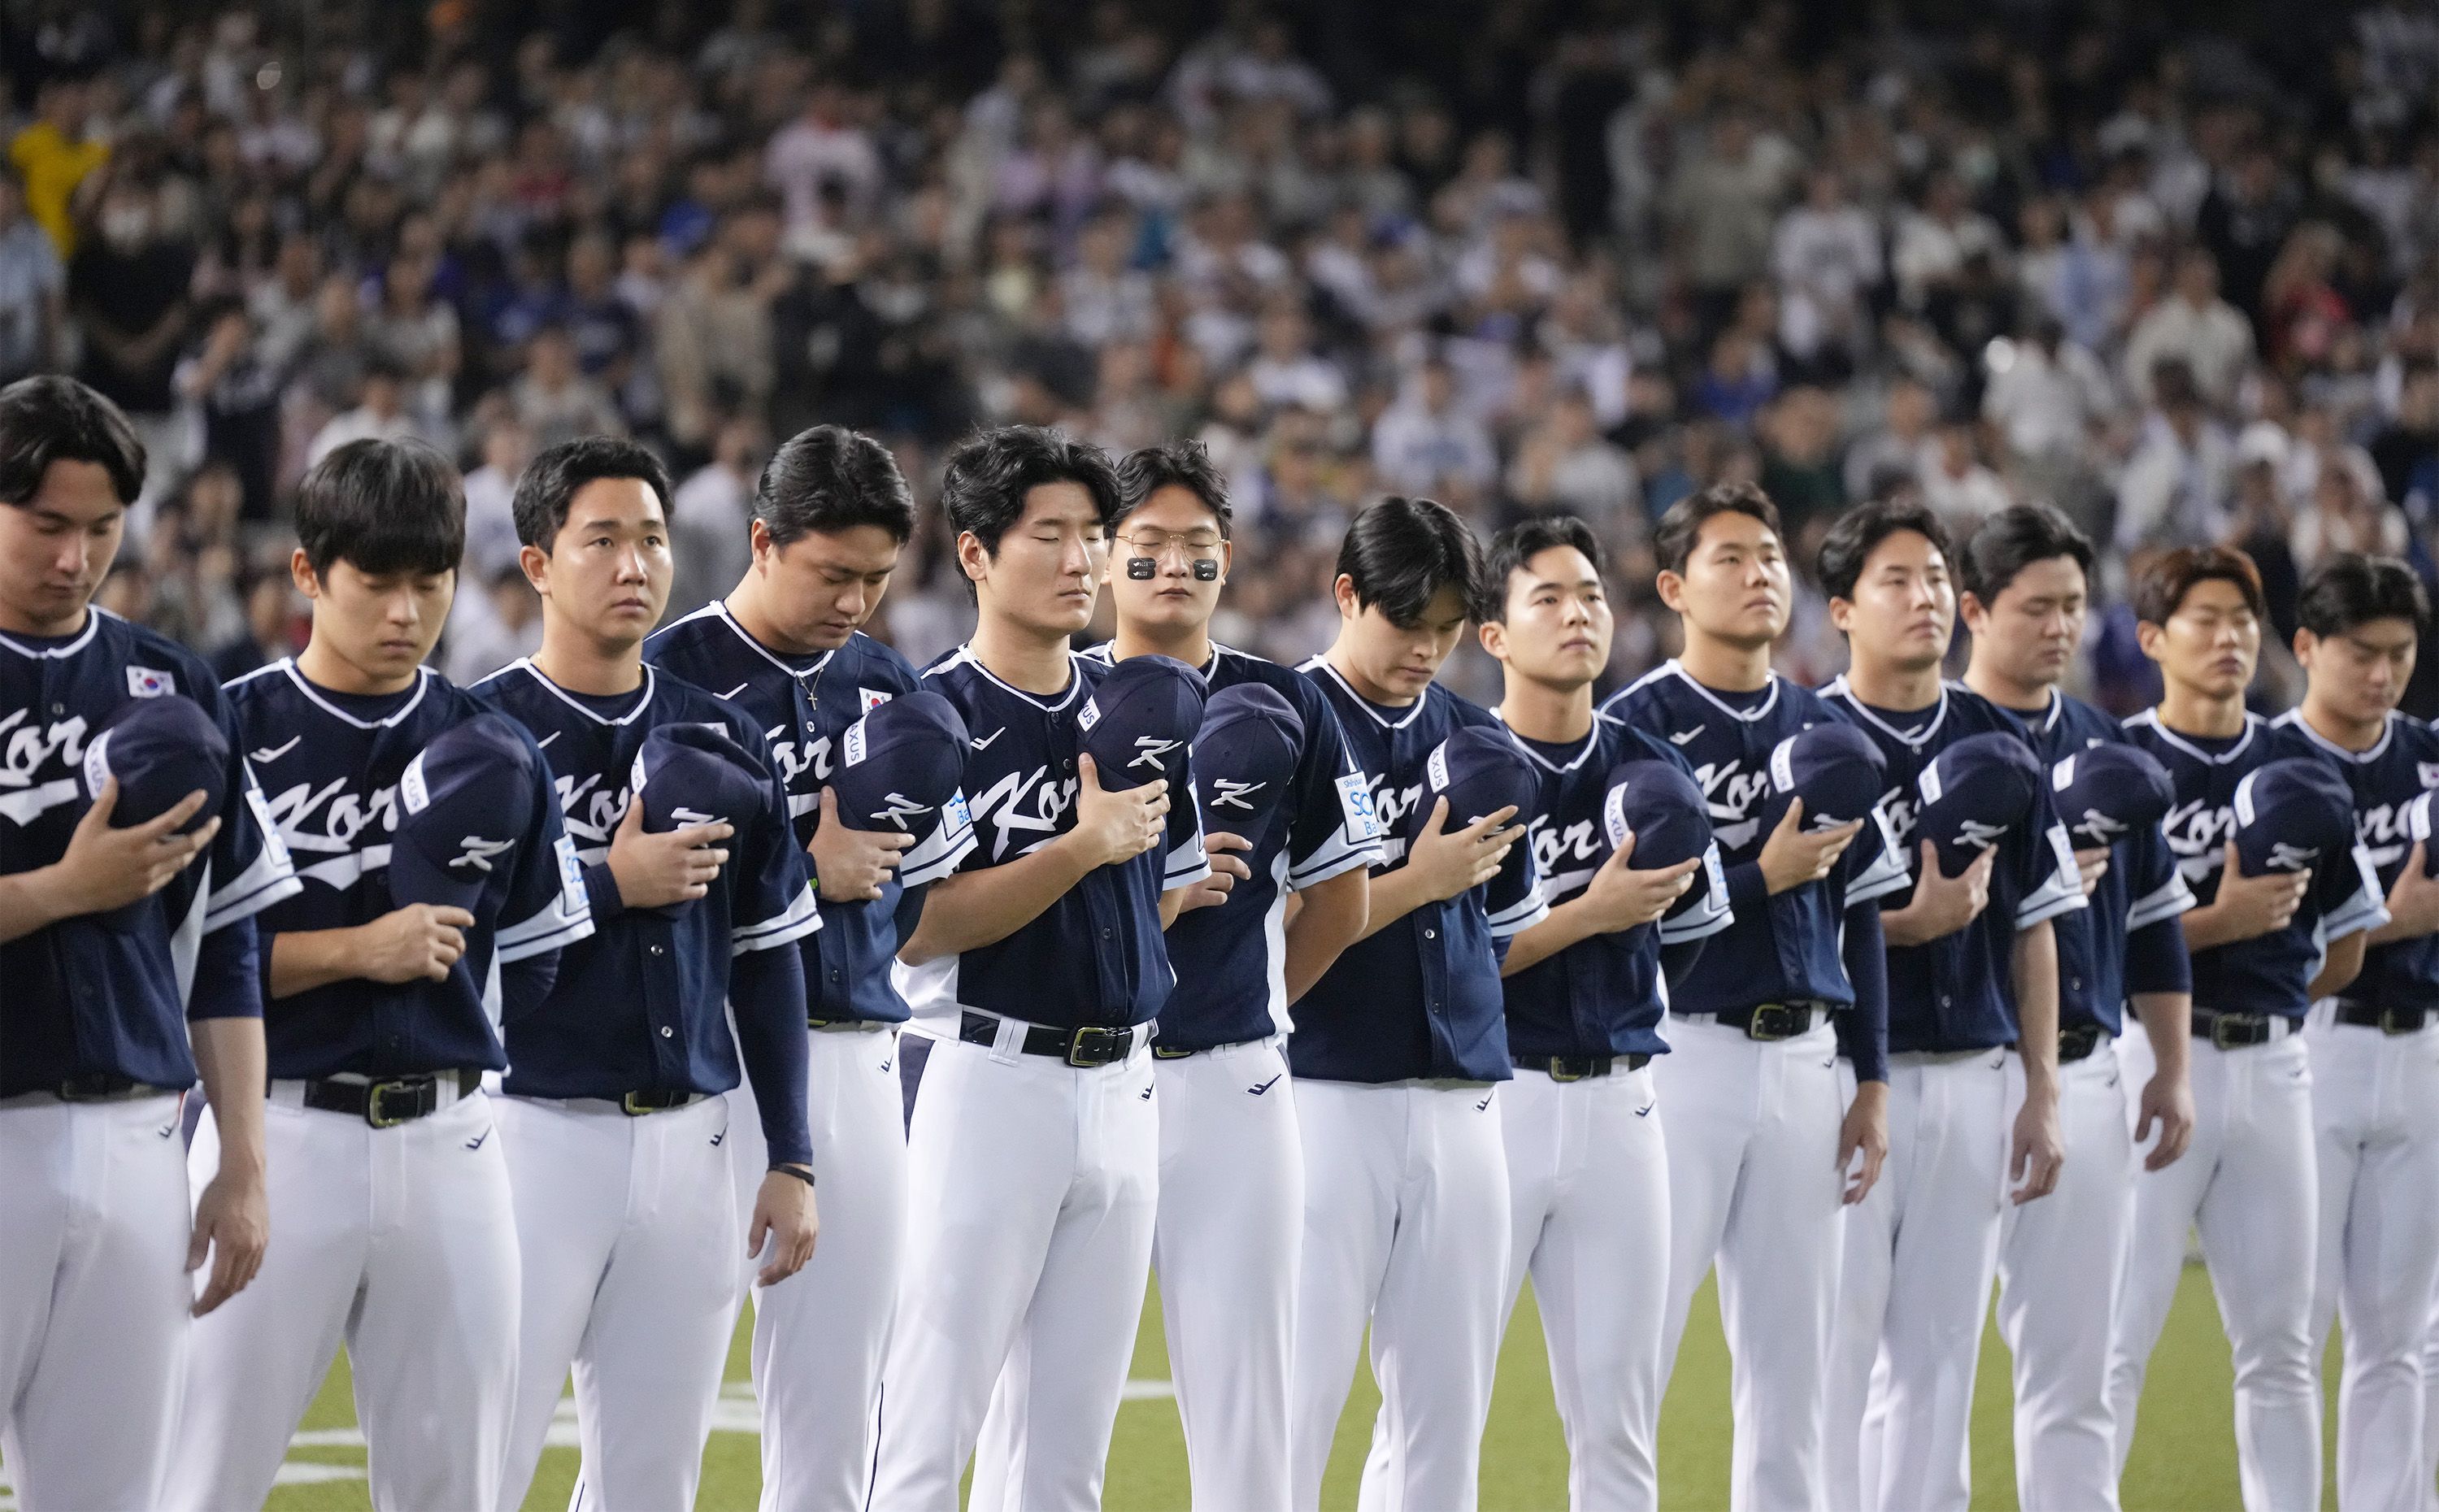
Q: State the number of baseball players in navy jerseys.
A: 13